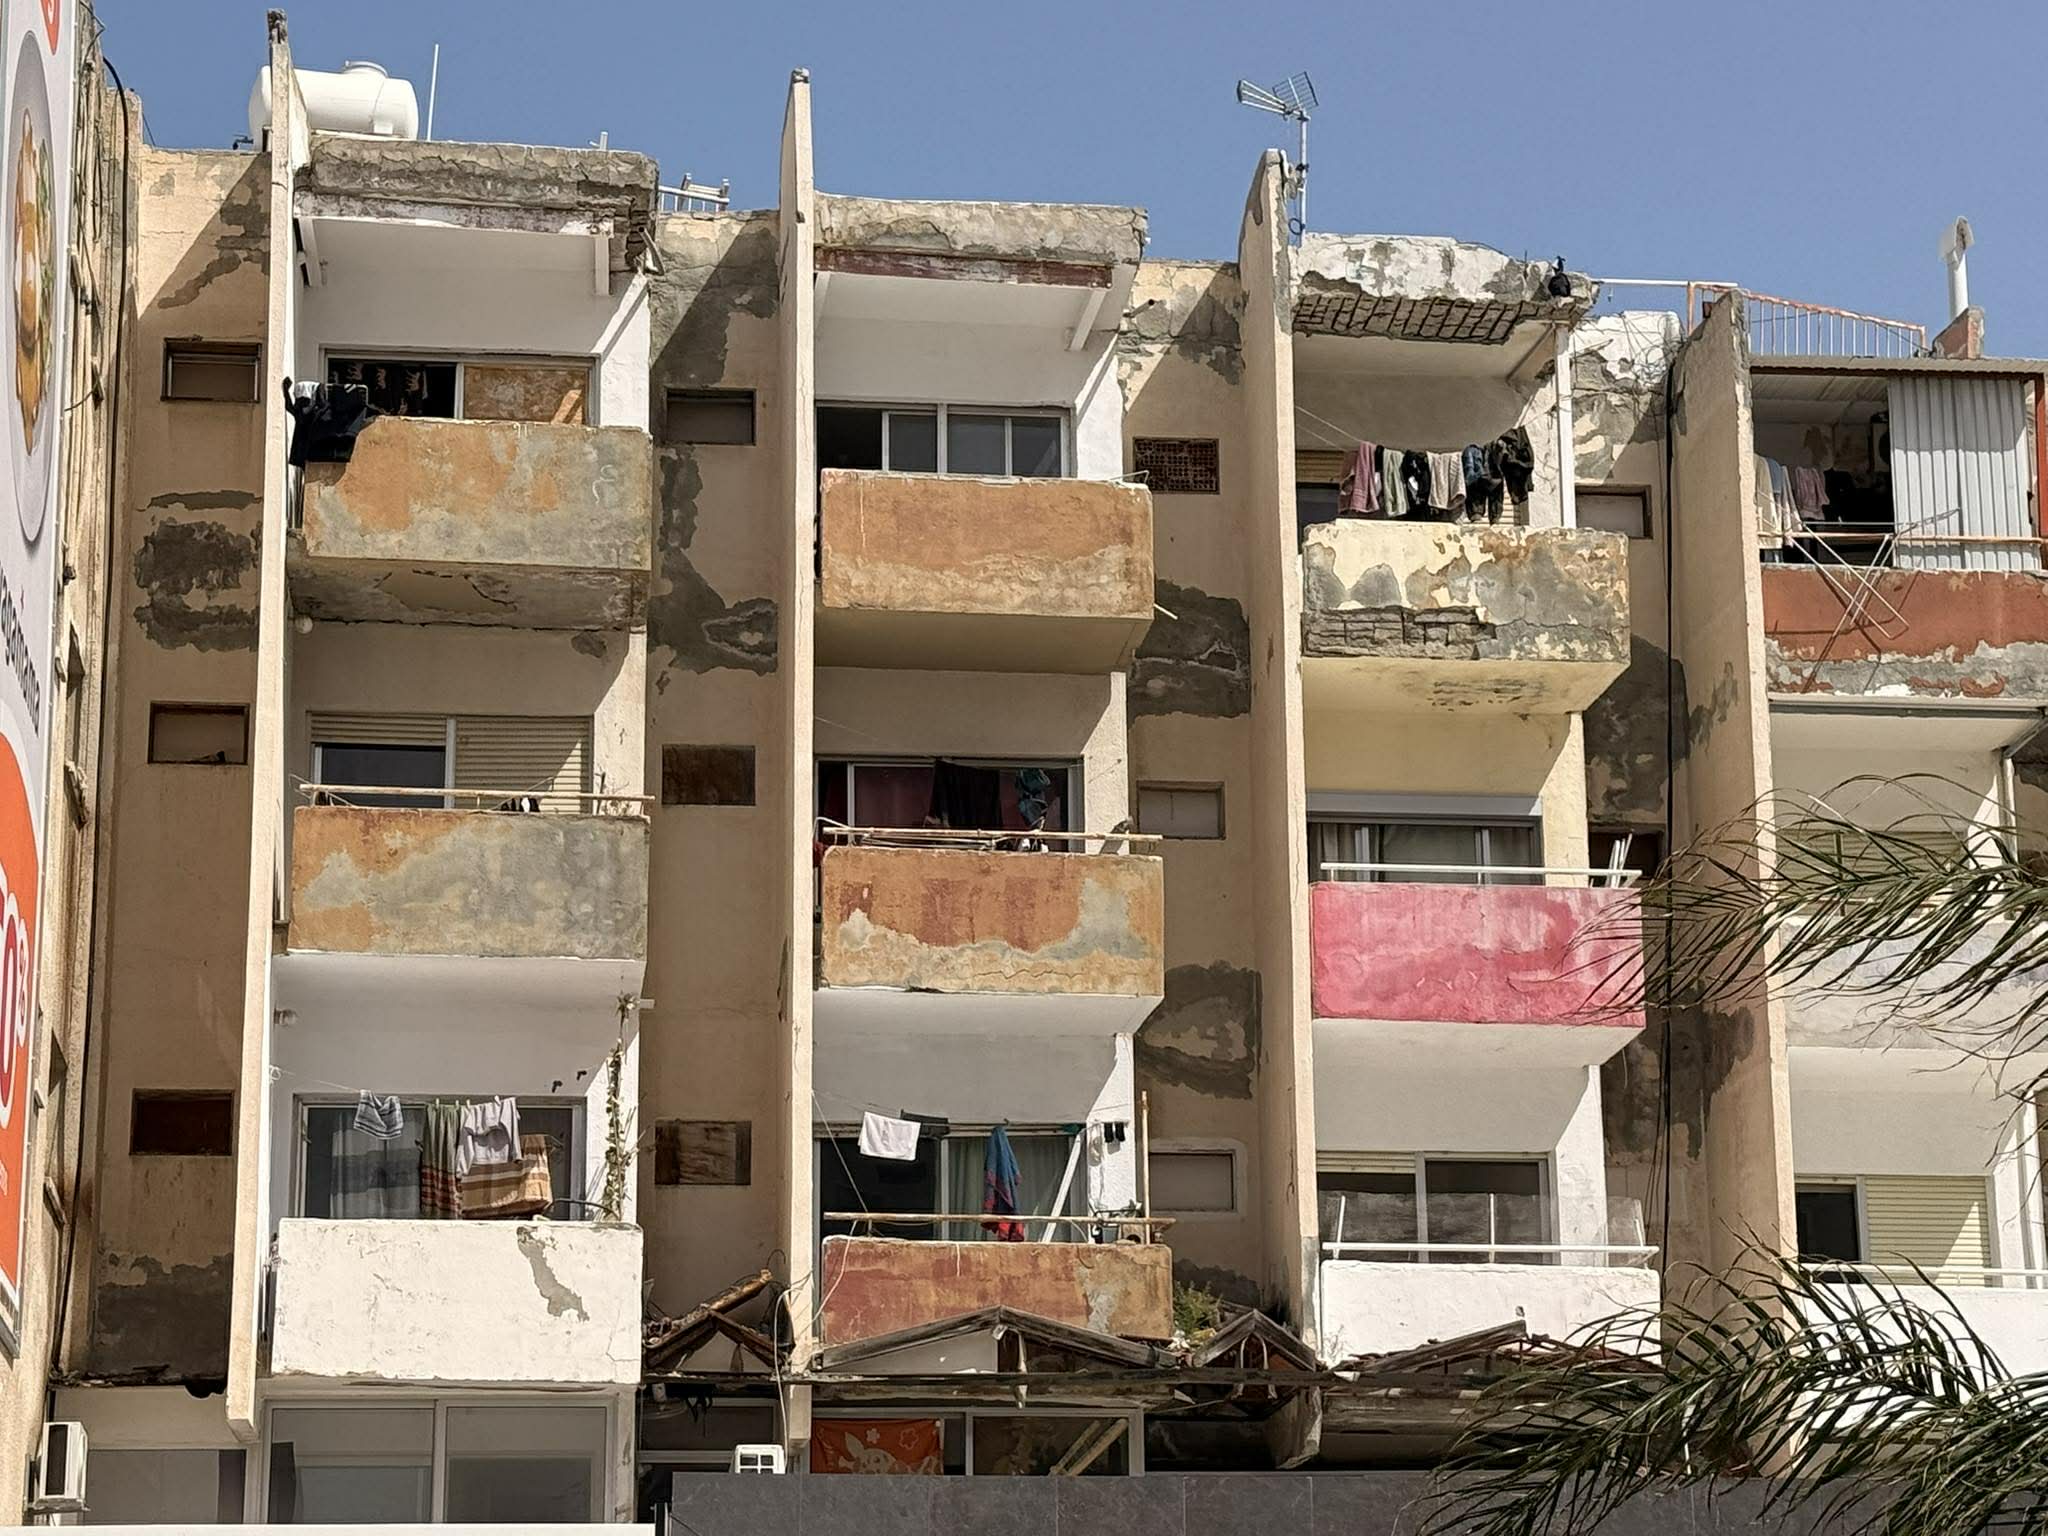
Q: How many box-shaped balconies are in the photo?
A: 12